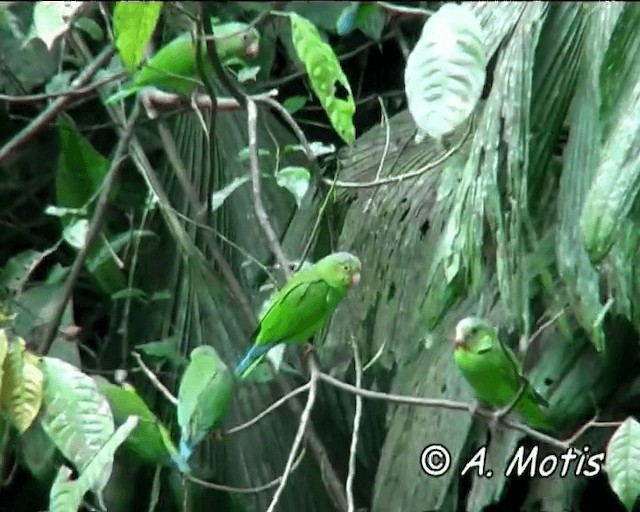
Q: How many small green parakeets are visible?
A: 5